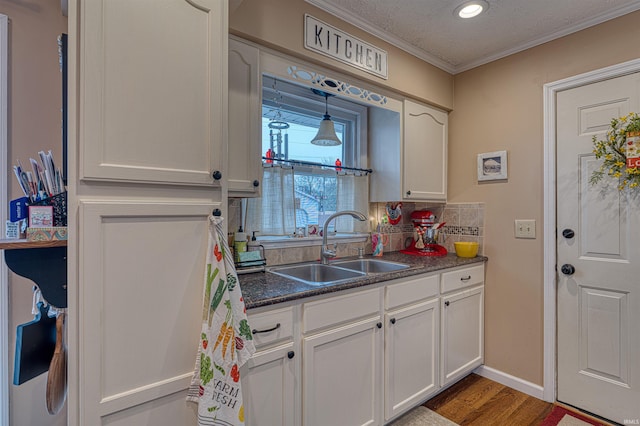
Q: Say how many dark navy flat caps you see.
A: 0